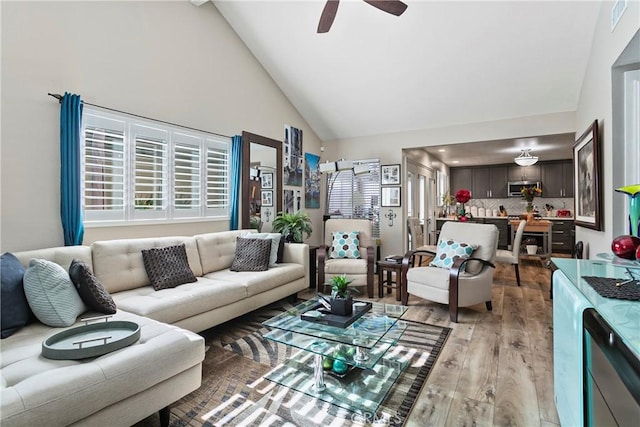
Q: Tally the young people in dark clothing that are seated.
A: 0